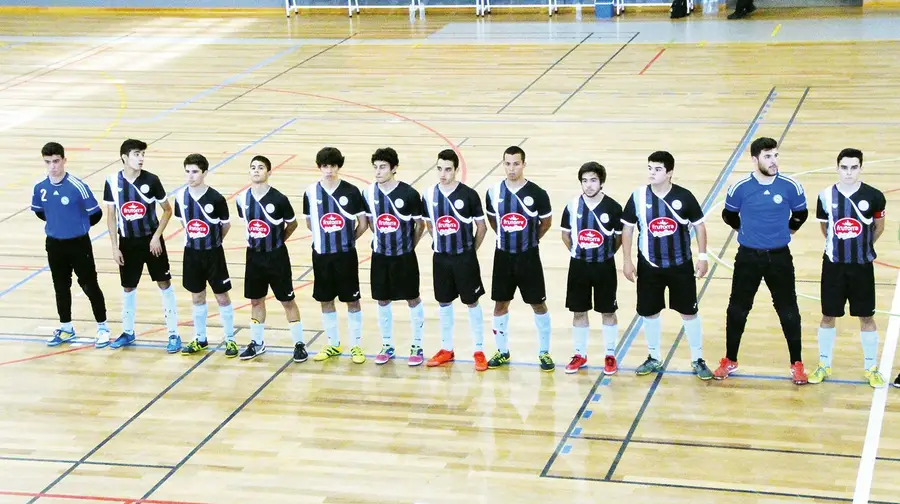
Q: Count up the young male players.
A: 12